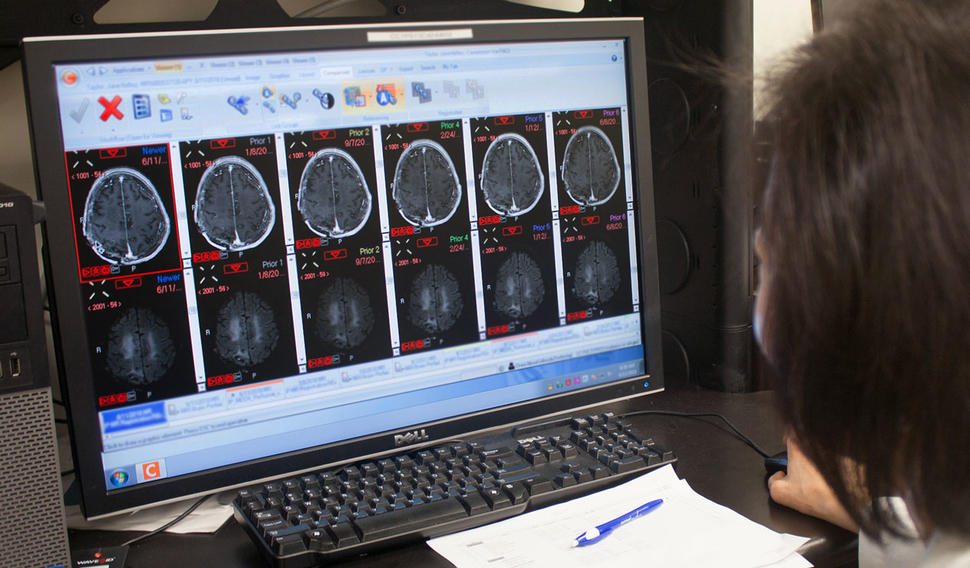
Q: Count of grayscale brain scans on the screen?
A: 12